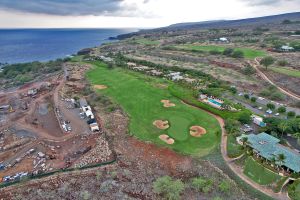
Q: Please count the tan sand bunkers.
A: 5